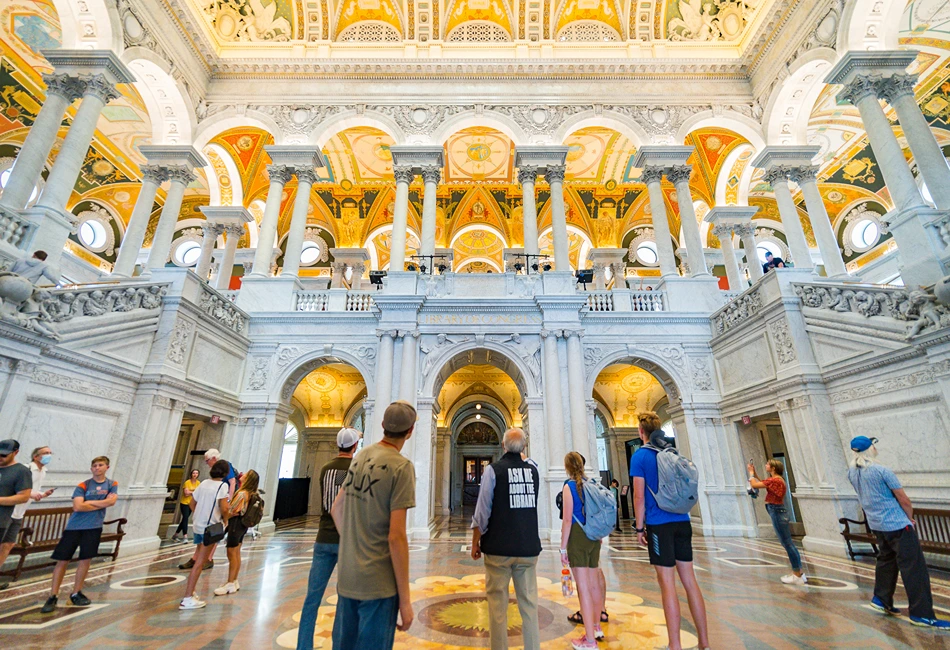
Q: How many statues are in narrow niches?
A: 0